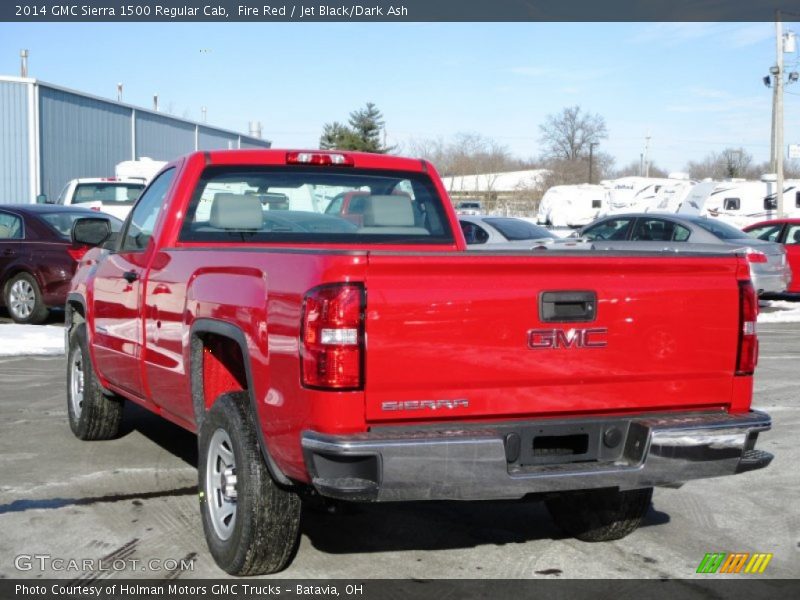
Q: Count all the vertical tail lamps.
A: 2